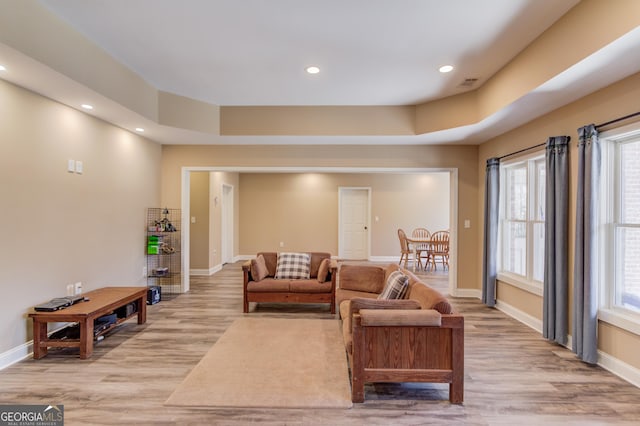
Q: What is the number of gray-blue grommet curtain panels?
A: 3